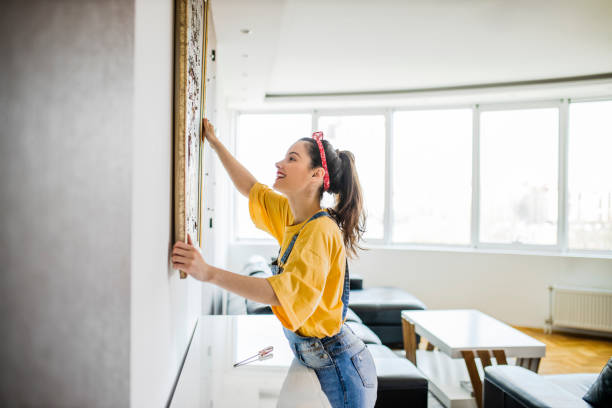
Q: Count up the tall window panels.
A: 5